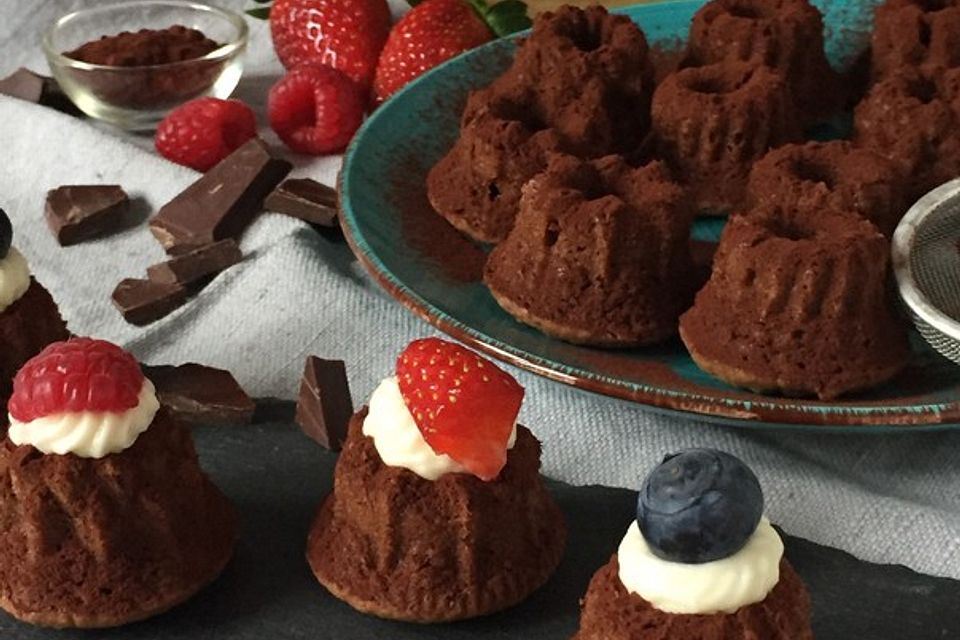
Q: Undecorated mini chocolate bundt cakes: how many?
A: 9